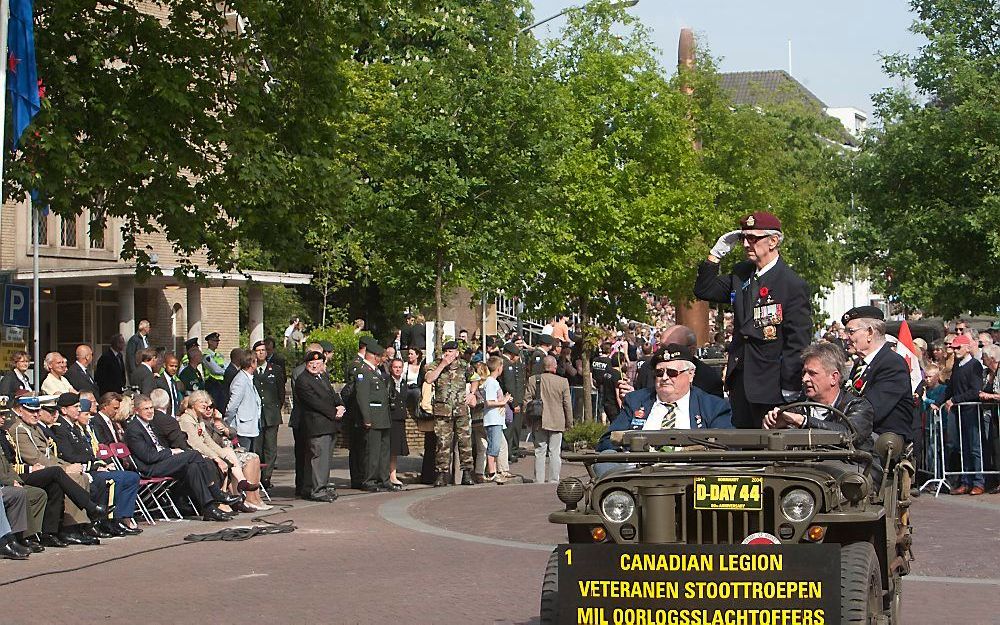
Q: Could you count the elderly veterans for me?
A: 3